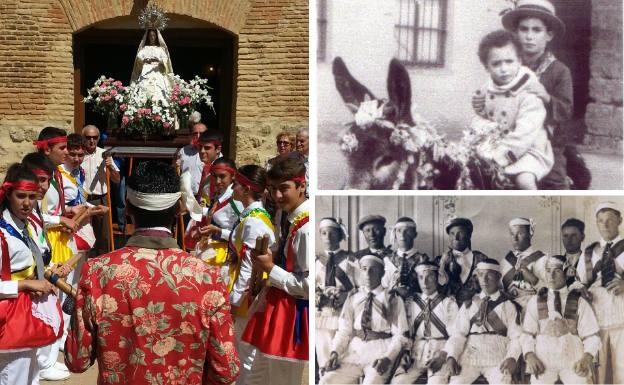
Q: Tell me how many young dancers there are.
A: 8